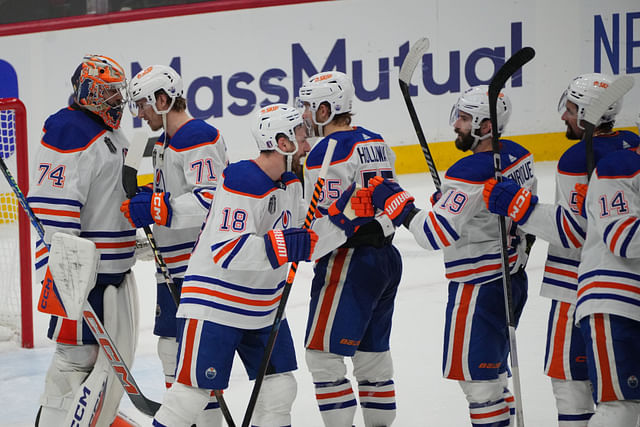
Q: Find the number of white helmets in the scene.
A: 5